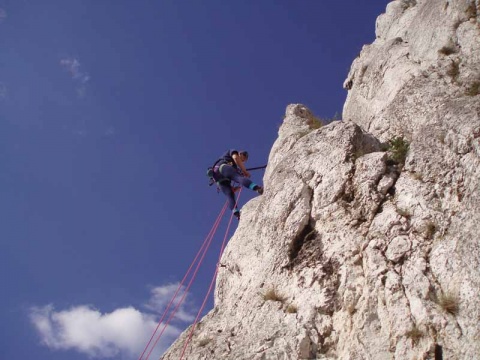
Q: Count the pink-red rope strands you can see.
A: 3